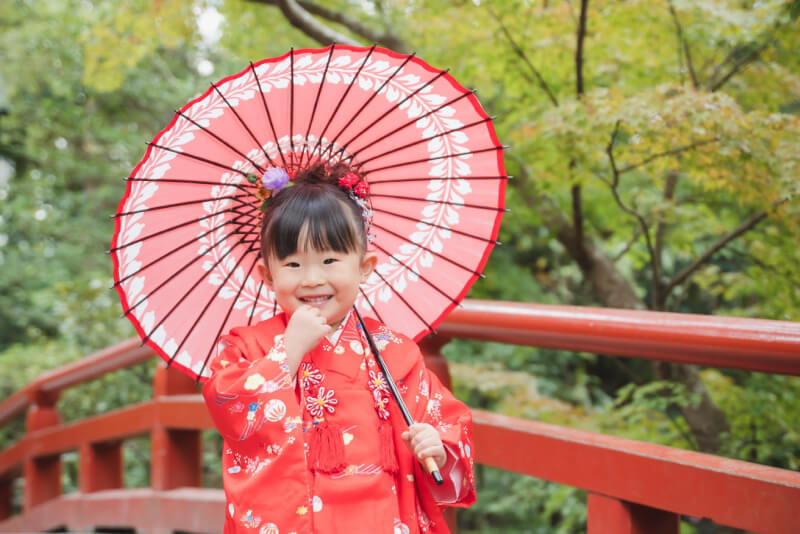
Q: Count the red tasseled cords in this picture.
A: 2